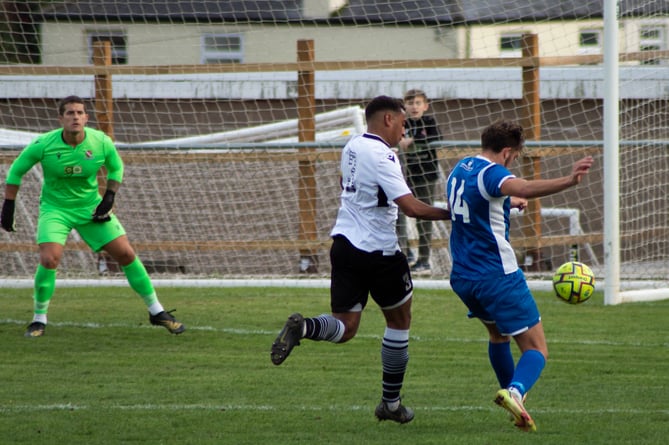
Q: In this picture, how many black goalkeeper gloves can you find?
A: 2